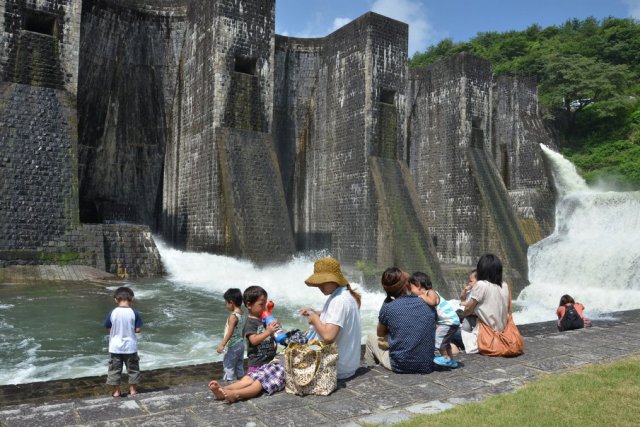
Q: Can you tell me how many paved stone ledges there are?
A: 1